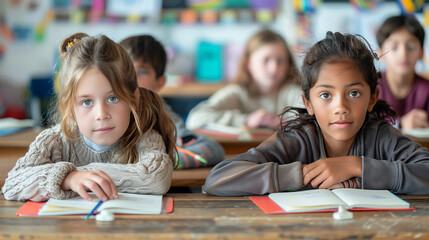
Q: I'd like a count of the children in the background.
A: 3